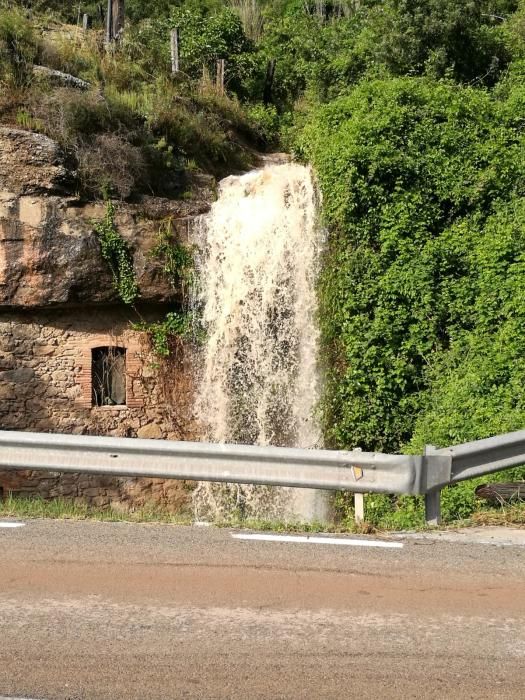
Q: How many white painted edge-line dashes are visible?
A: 2